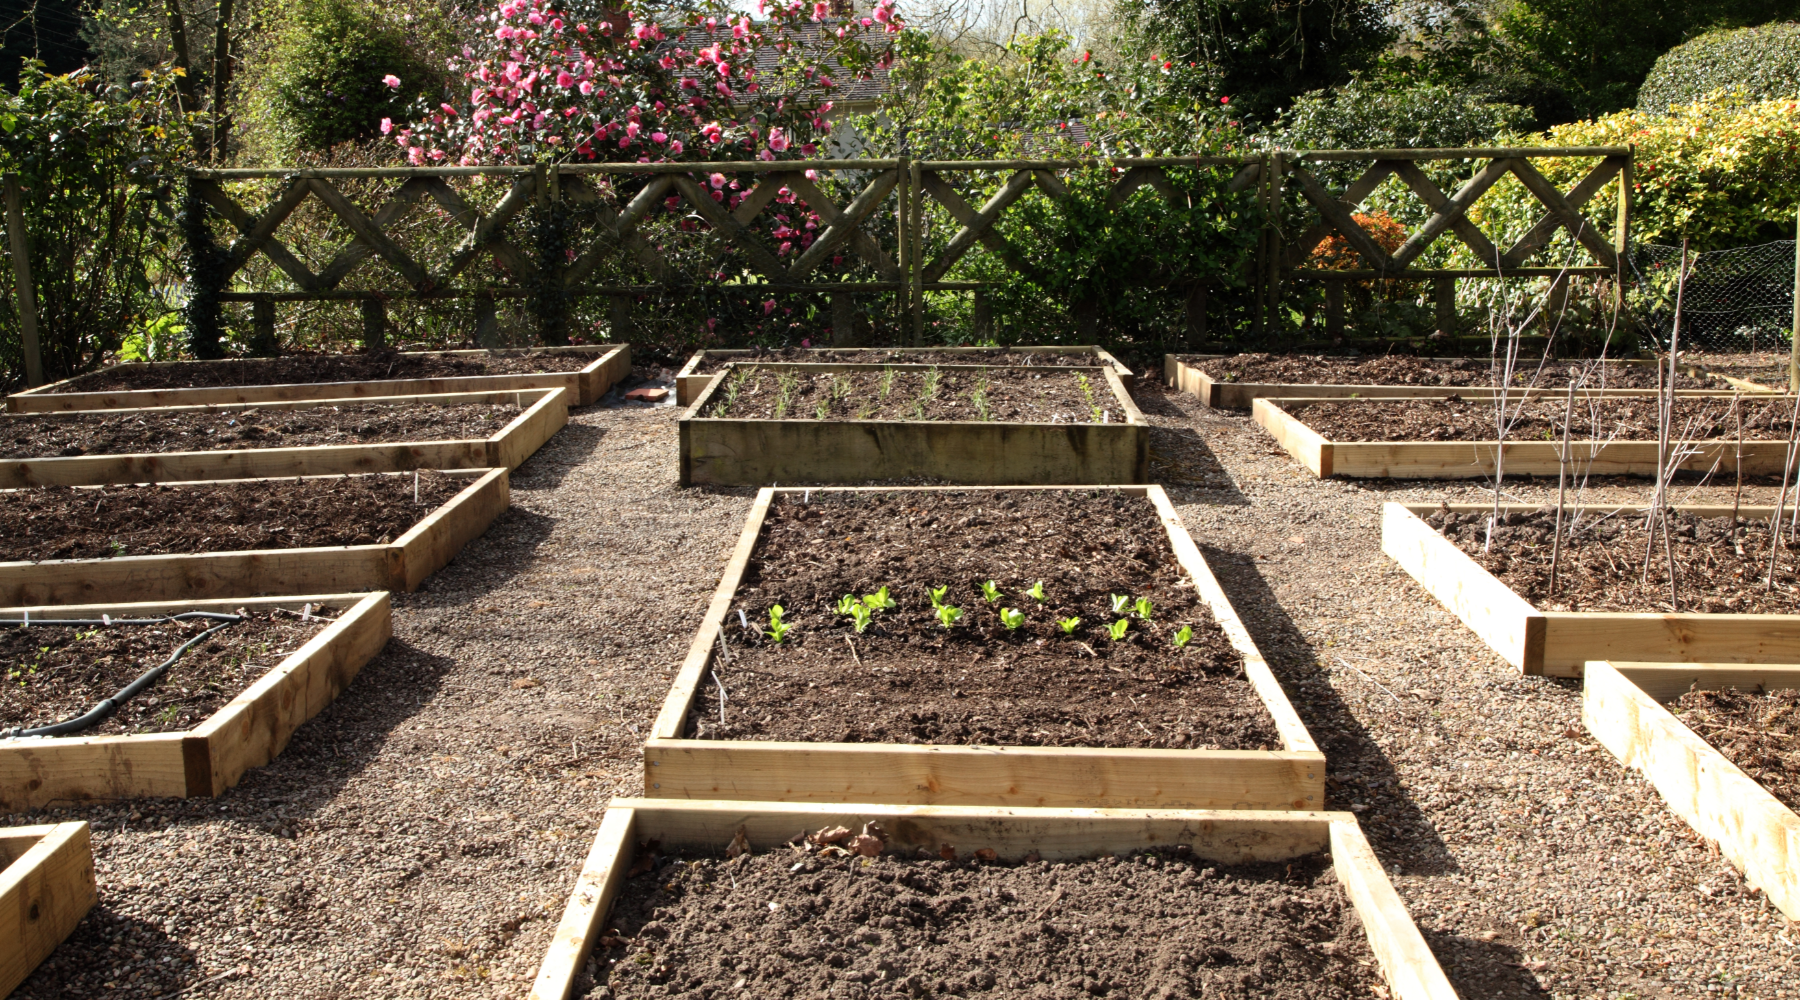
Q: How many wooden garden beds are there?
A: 13